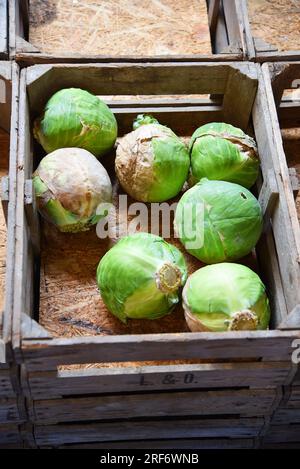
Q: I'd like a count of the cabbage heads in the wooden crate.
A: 7